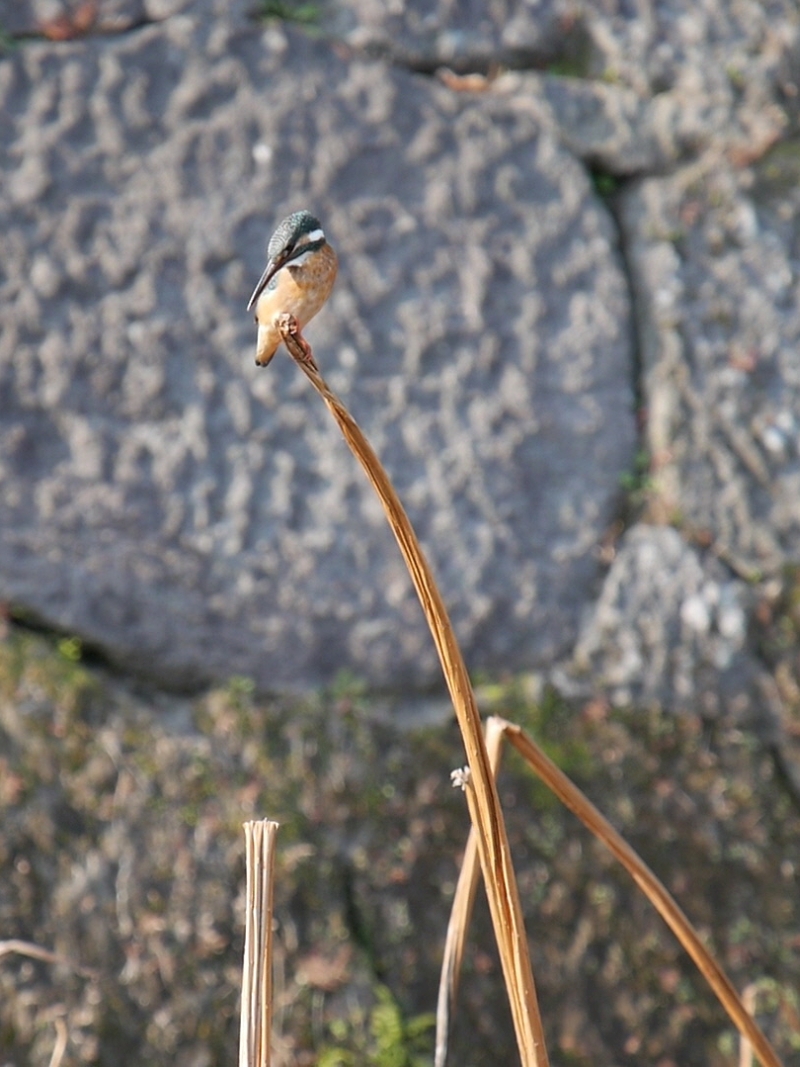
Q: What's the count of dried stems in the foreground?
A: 3